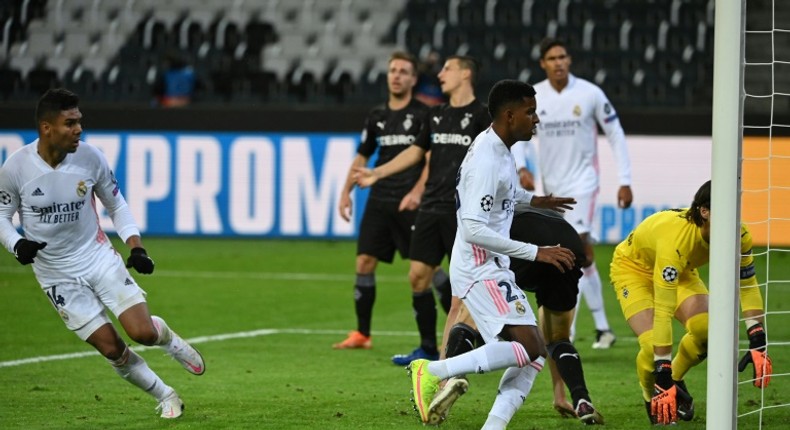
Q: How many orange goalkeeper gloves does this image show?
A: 2